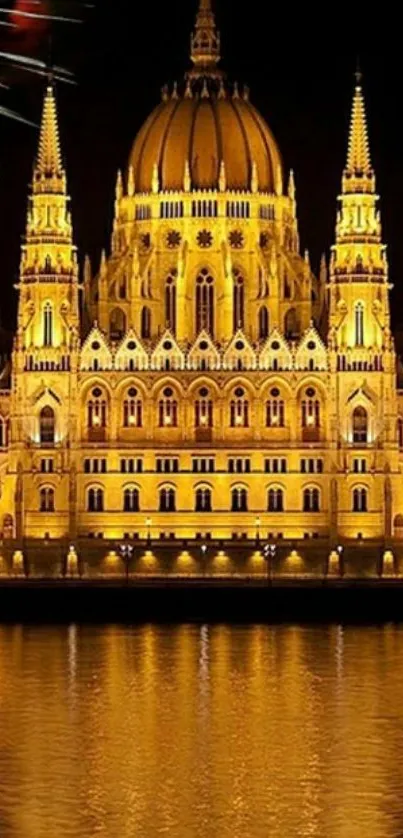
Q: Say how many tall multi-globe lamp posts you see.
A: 2